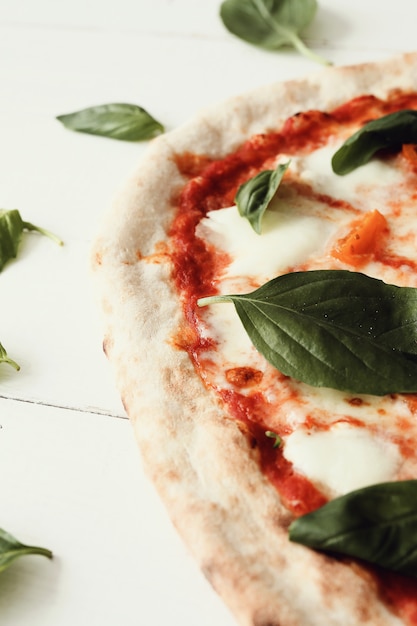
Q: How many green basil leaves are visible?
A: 9